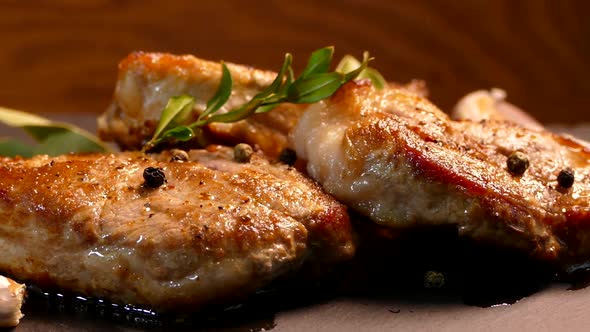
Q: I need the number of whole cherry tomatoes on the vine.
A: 0